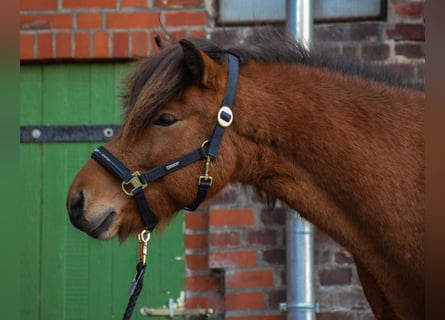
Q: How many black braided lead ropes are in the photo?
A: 1